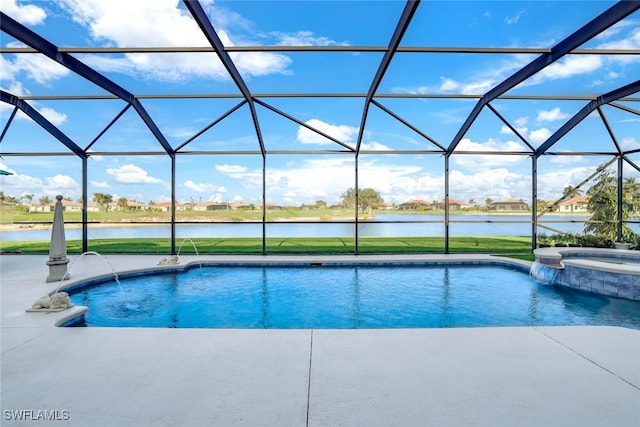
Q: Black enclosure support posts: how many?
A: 7